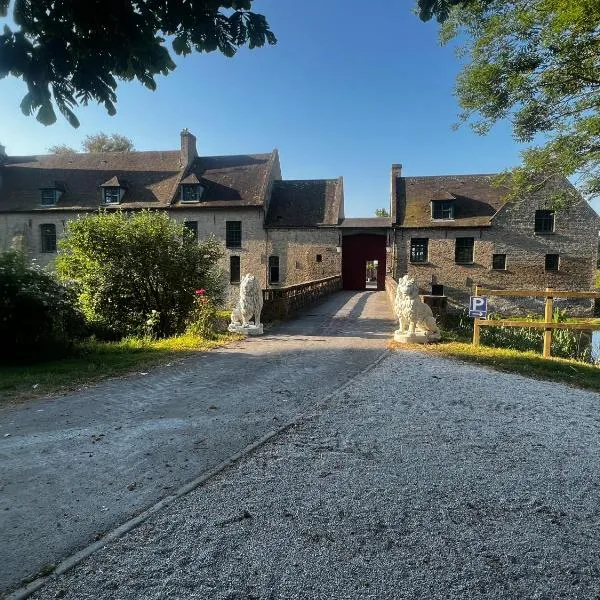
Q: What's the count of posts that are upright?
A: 2